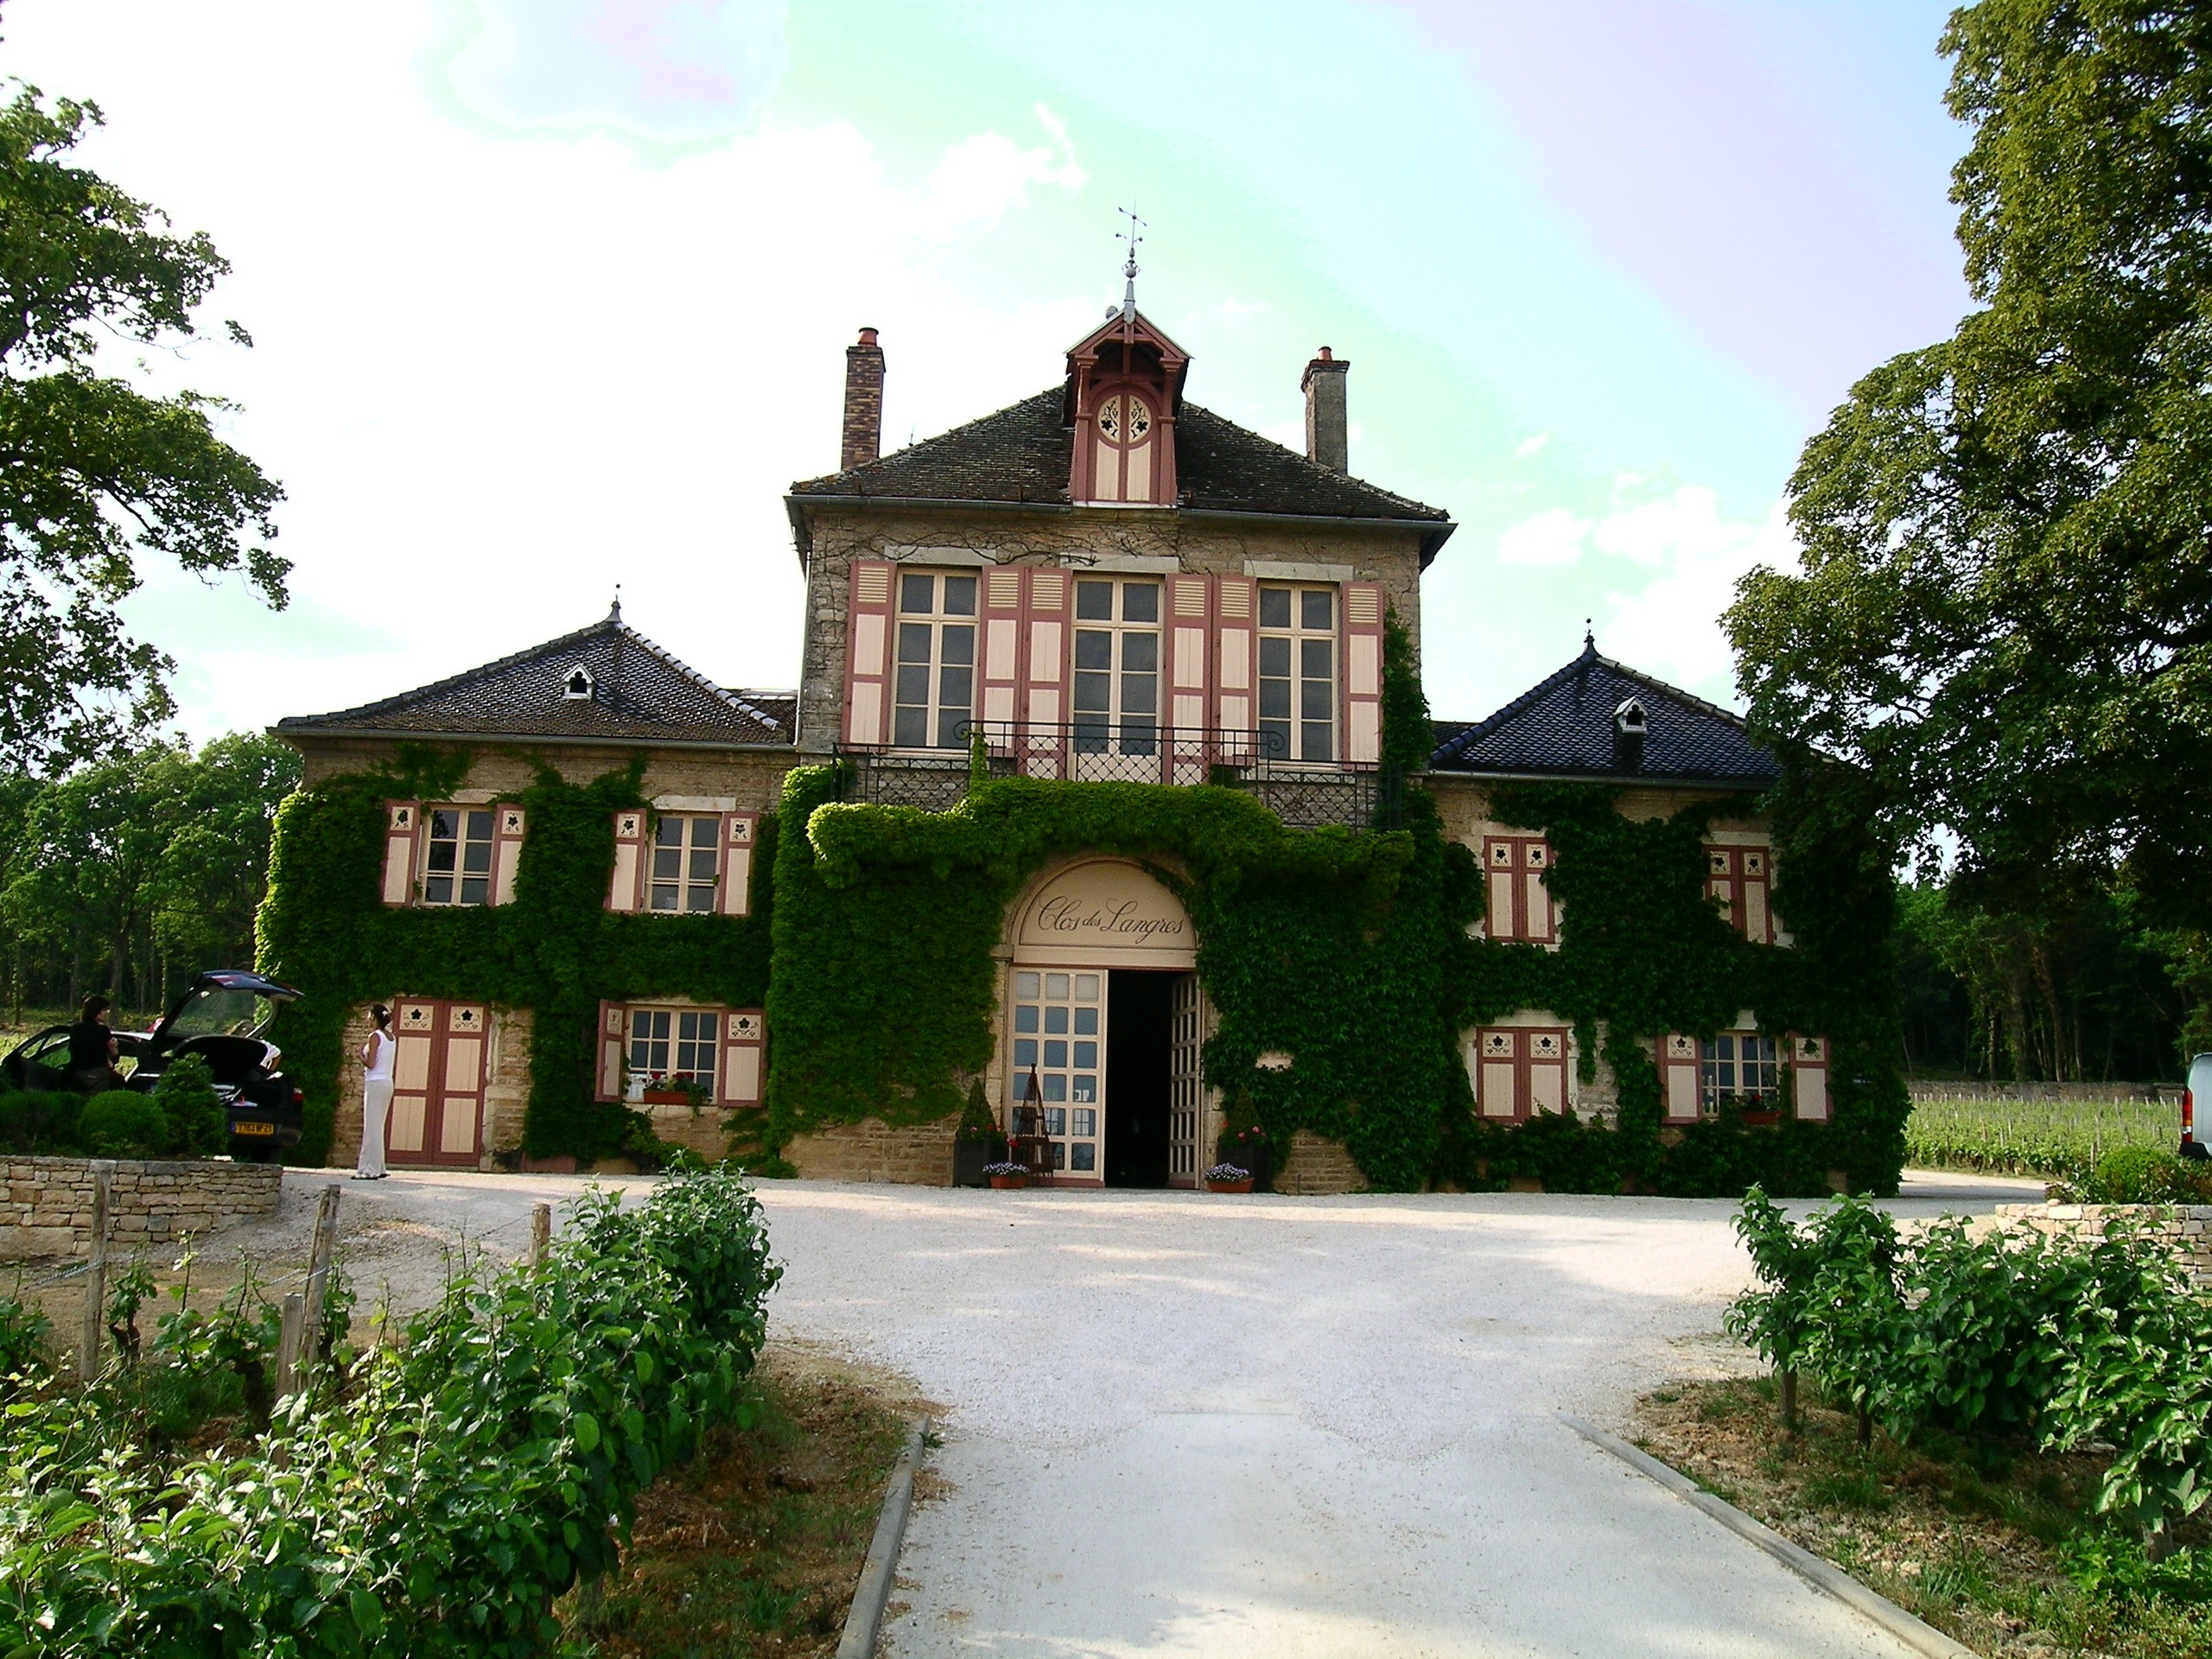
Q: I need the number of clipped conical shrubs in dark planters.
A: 2